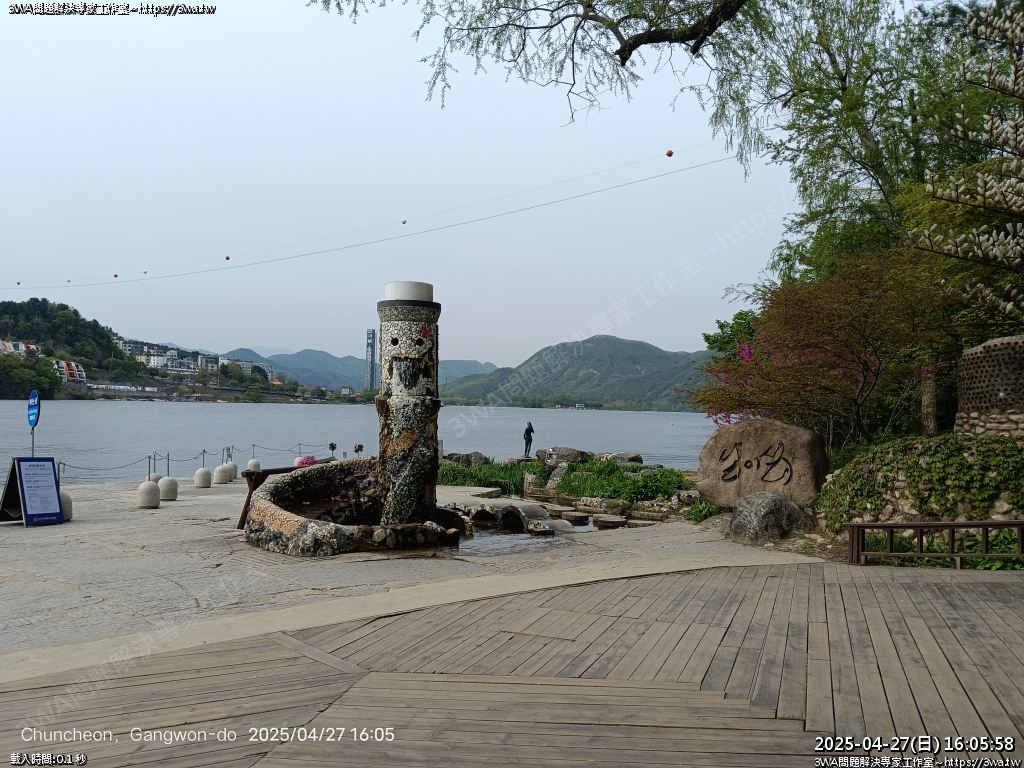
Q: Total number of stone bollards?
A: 10